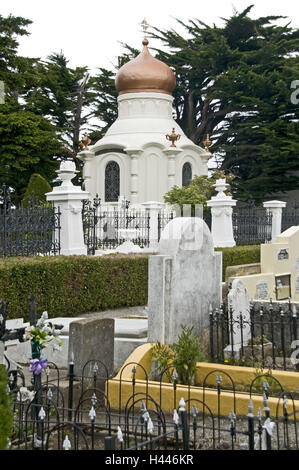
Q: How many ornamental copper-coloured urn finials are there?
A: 3